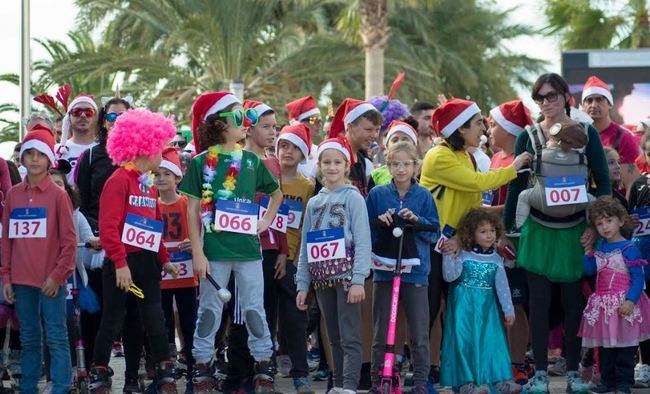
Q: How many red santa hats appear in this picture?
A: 13